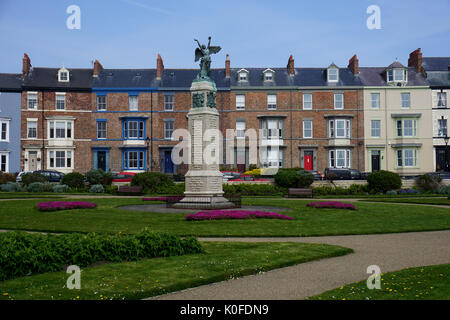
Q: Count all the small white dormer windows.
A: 5